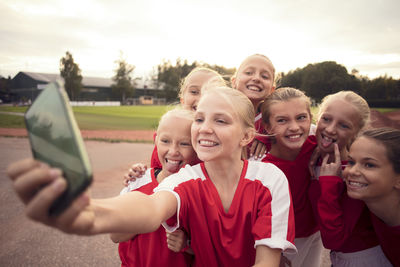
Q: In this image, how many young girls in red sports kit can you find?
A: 7